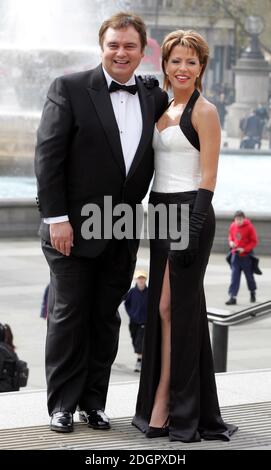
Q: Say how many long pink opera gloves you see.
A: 0